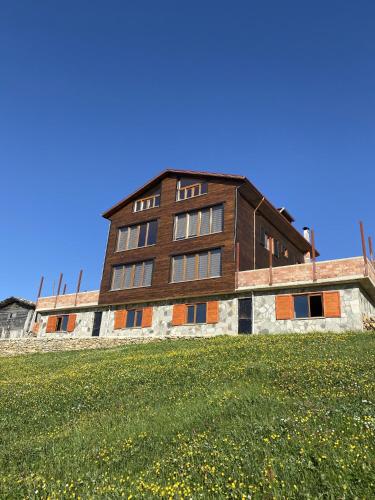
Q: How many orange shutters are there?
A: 8